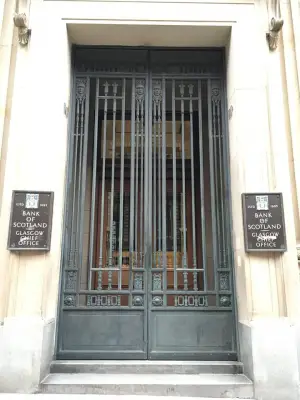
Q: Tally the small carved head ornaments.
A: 4